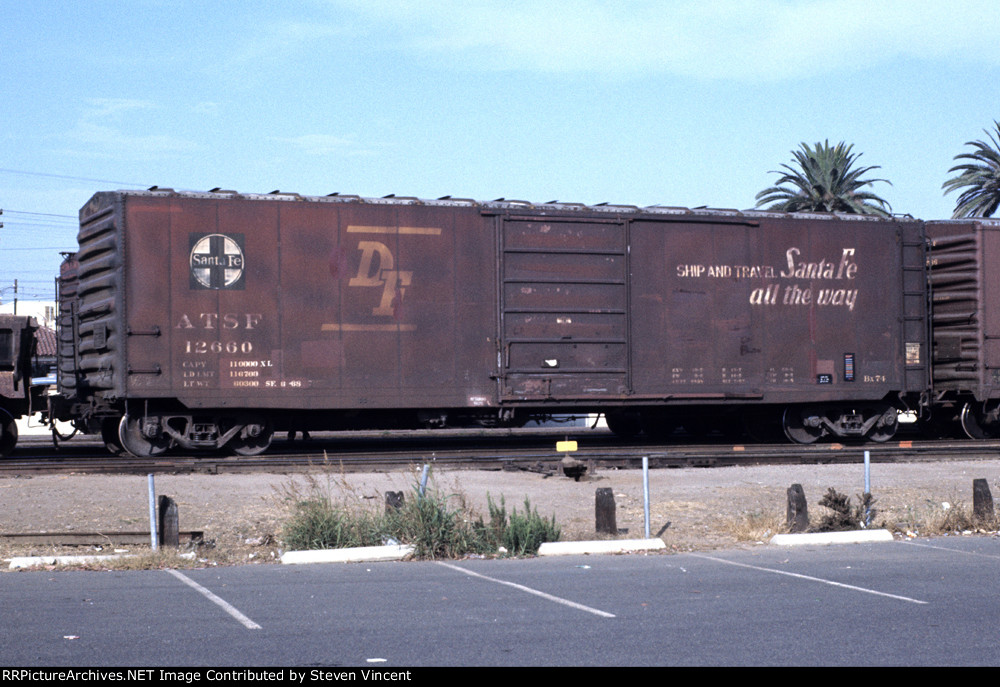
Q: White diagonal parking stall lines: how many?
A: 4